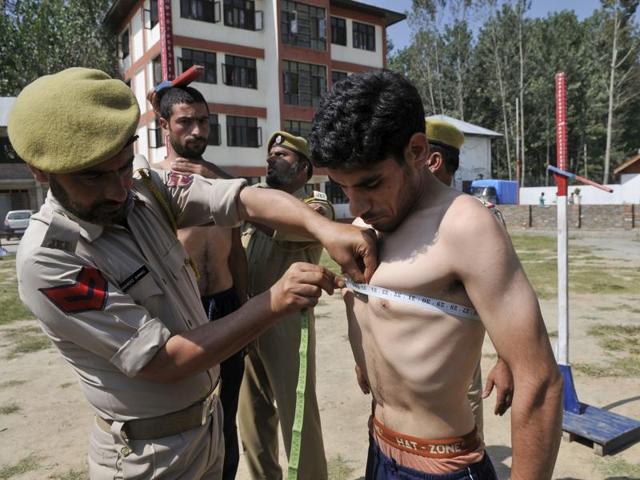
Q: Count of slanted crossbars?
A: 2